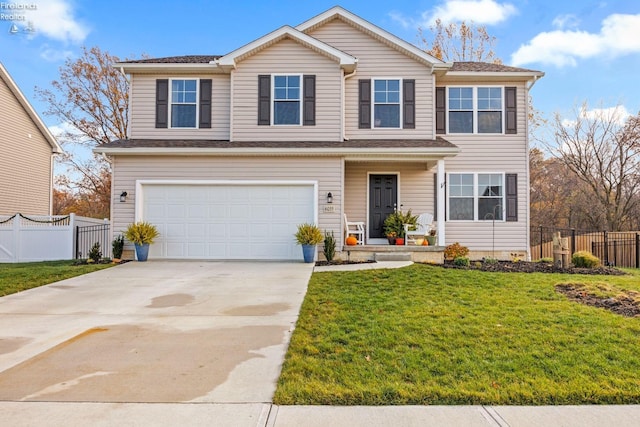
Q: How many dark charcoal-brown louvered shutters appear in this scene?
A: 10